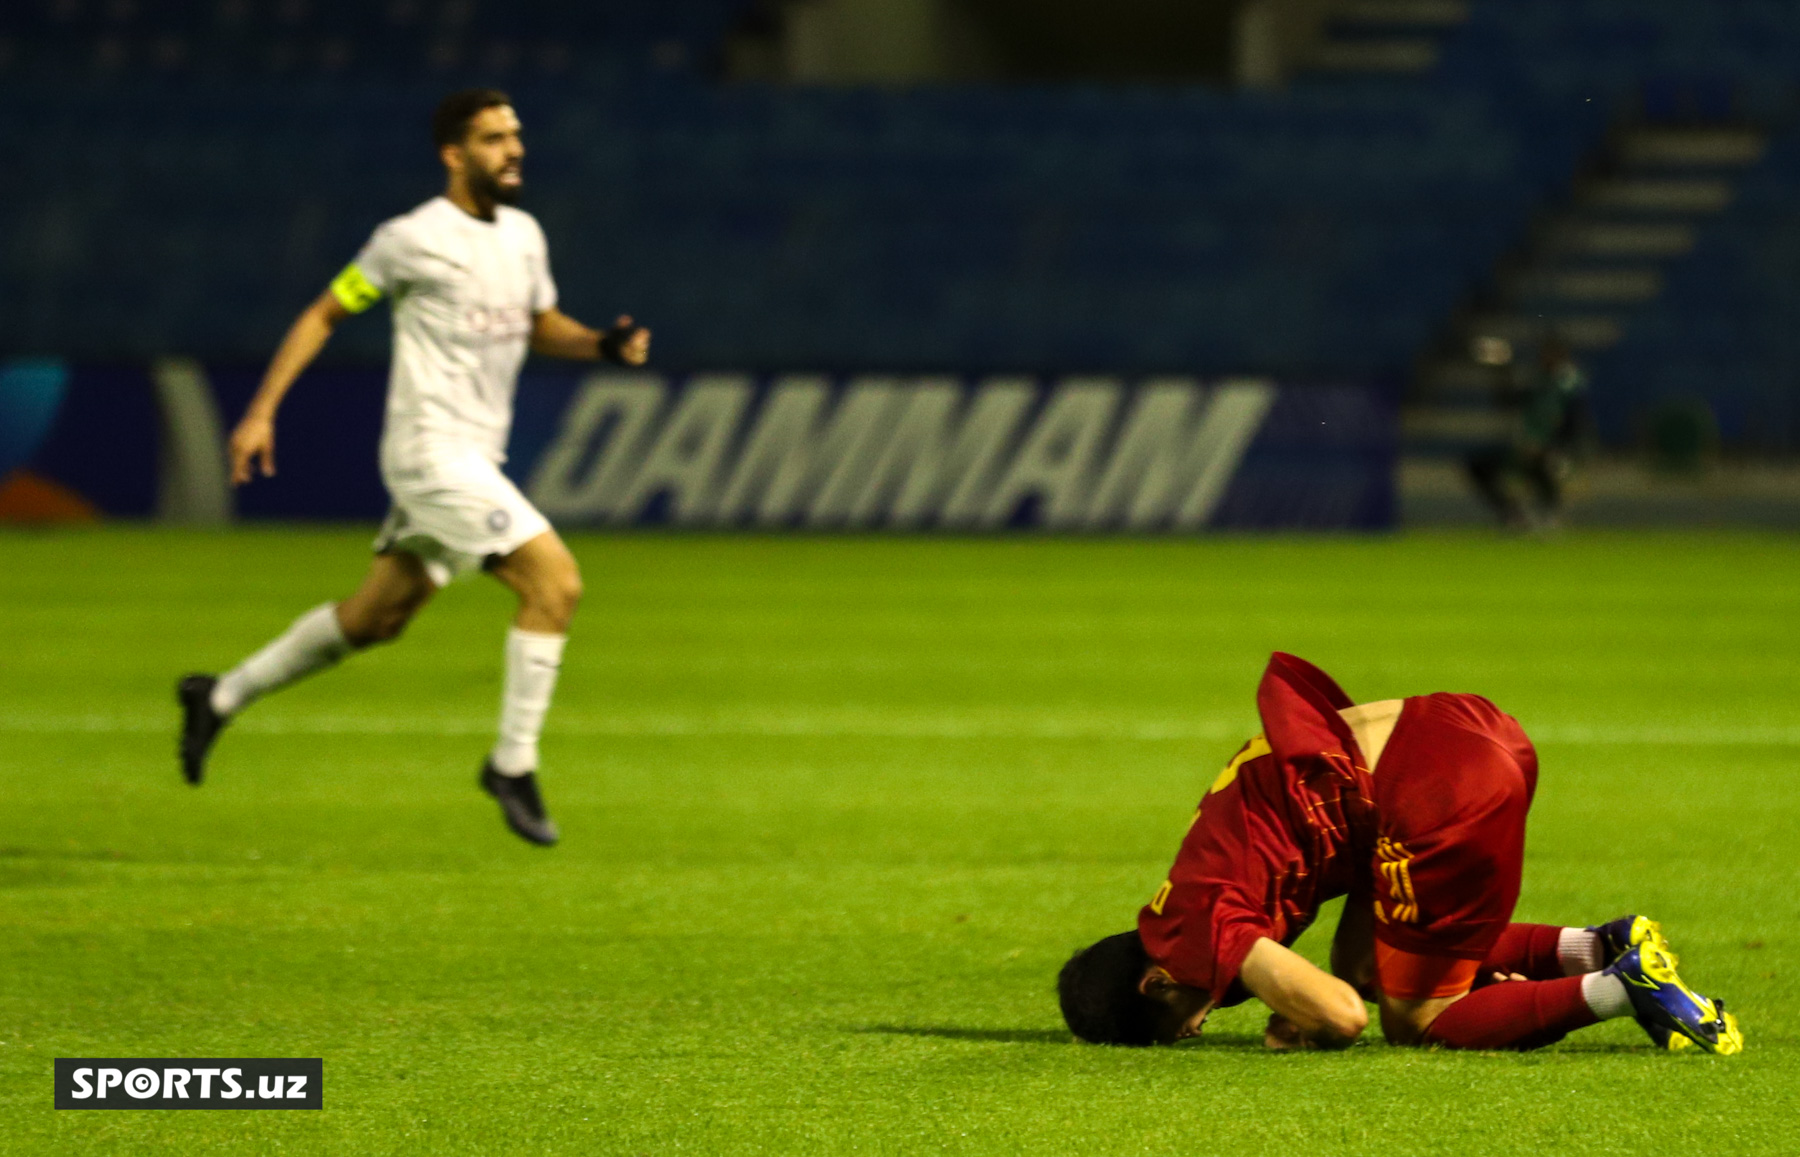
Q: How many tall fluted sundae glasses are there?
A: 0